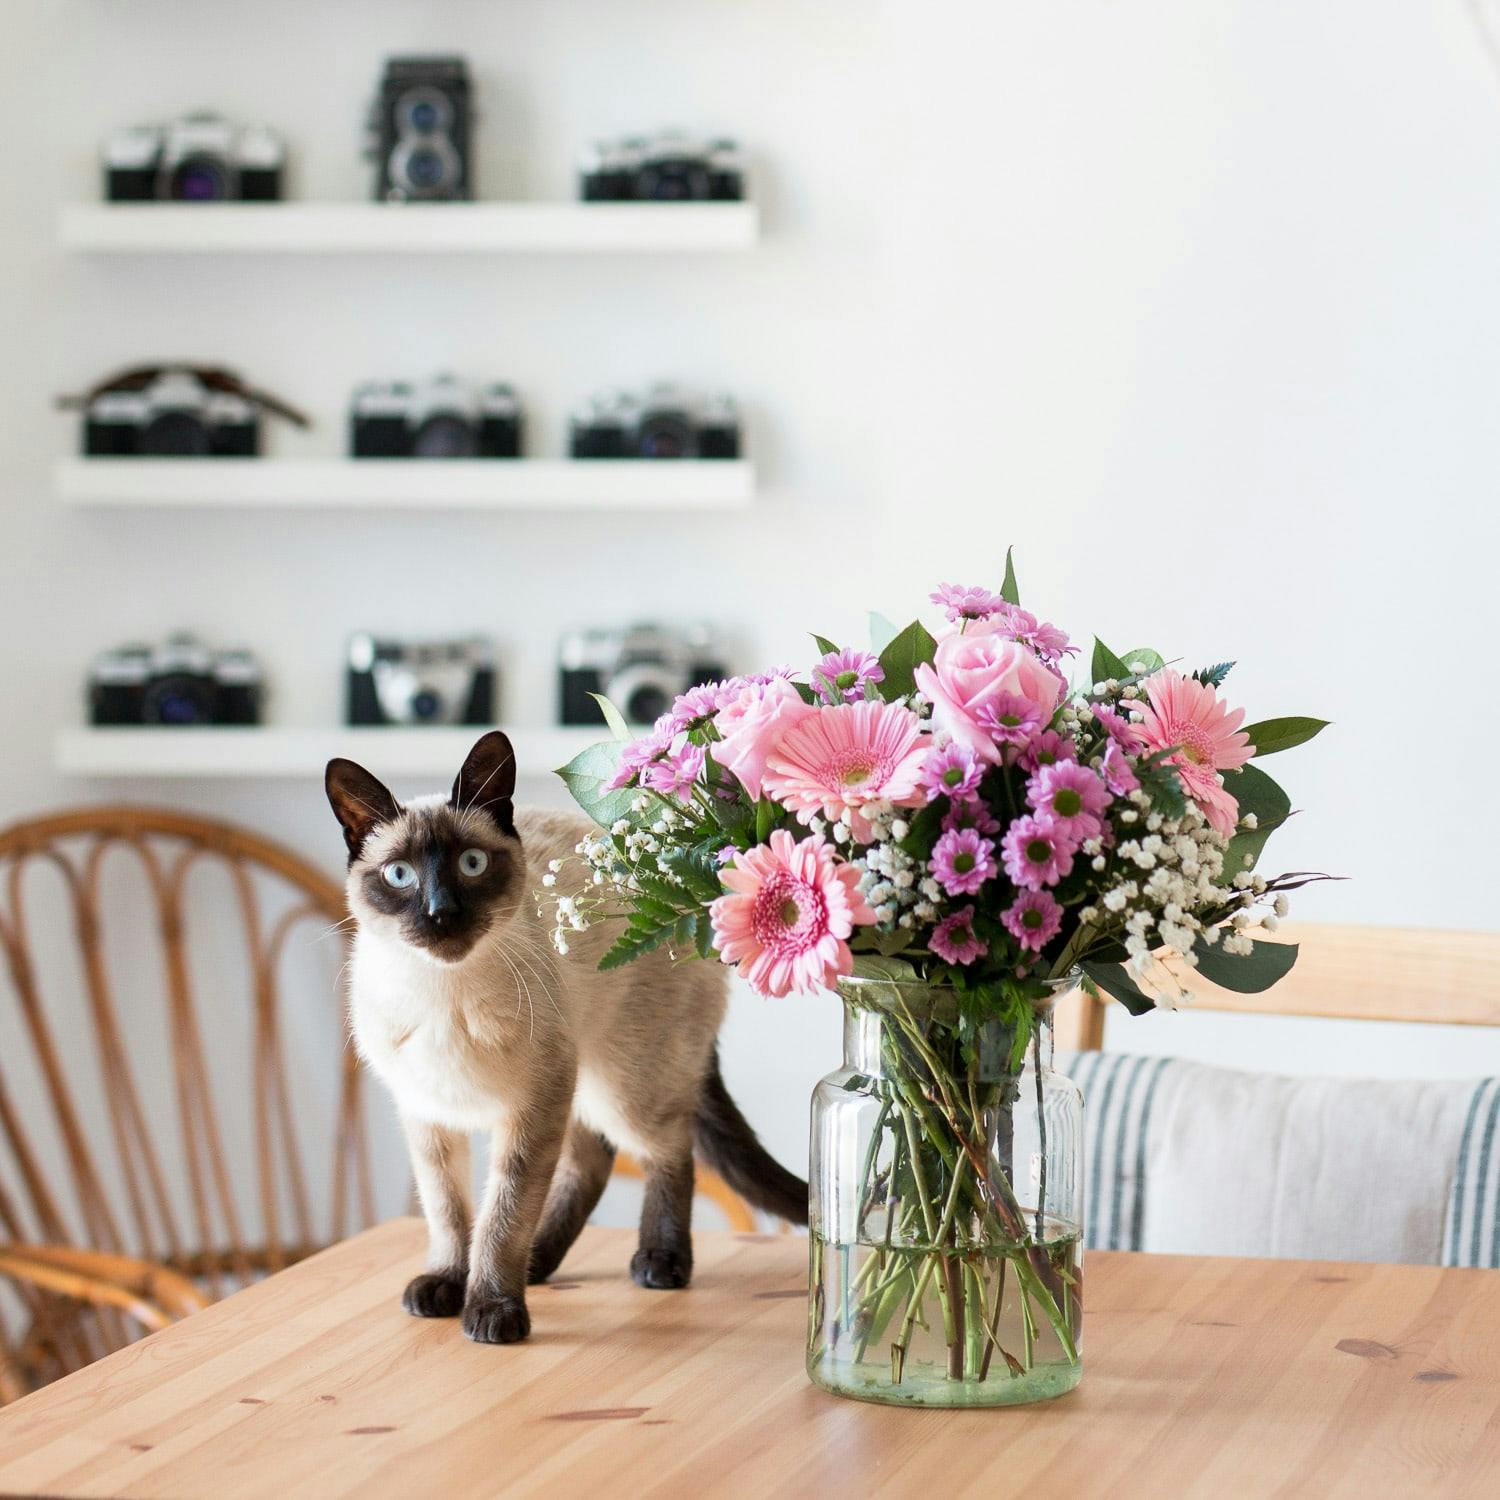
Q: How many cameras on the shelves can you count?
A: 9